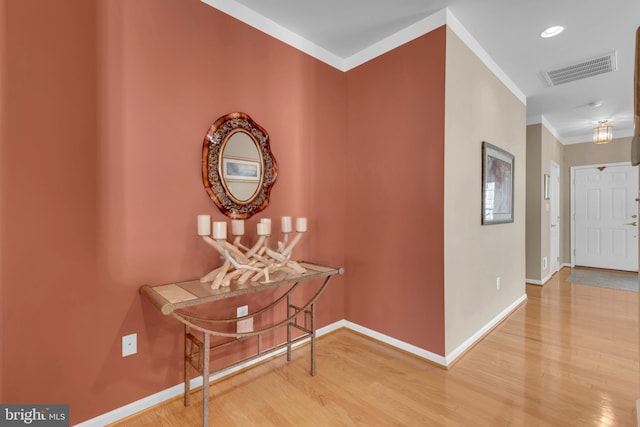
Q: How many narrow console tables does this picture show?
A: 1